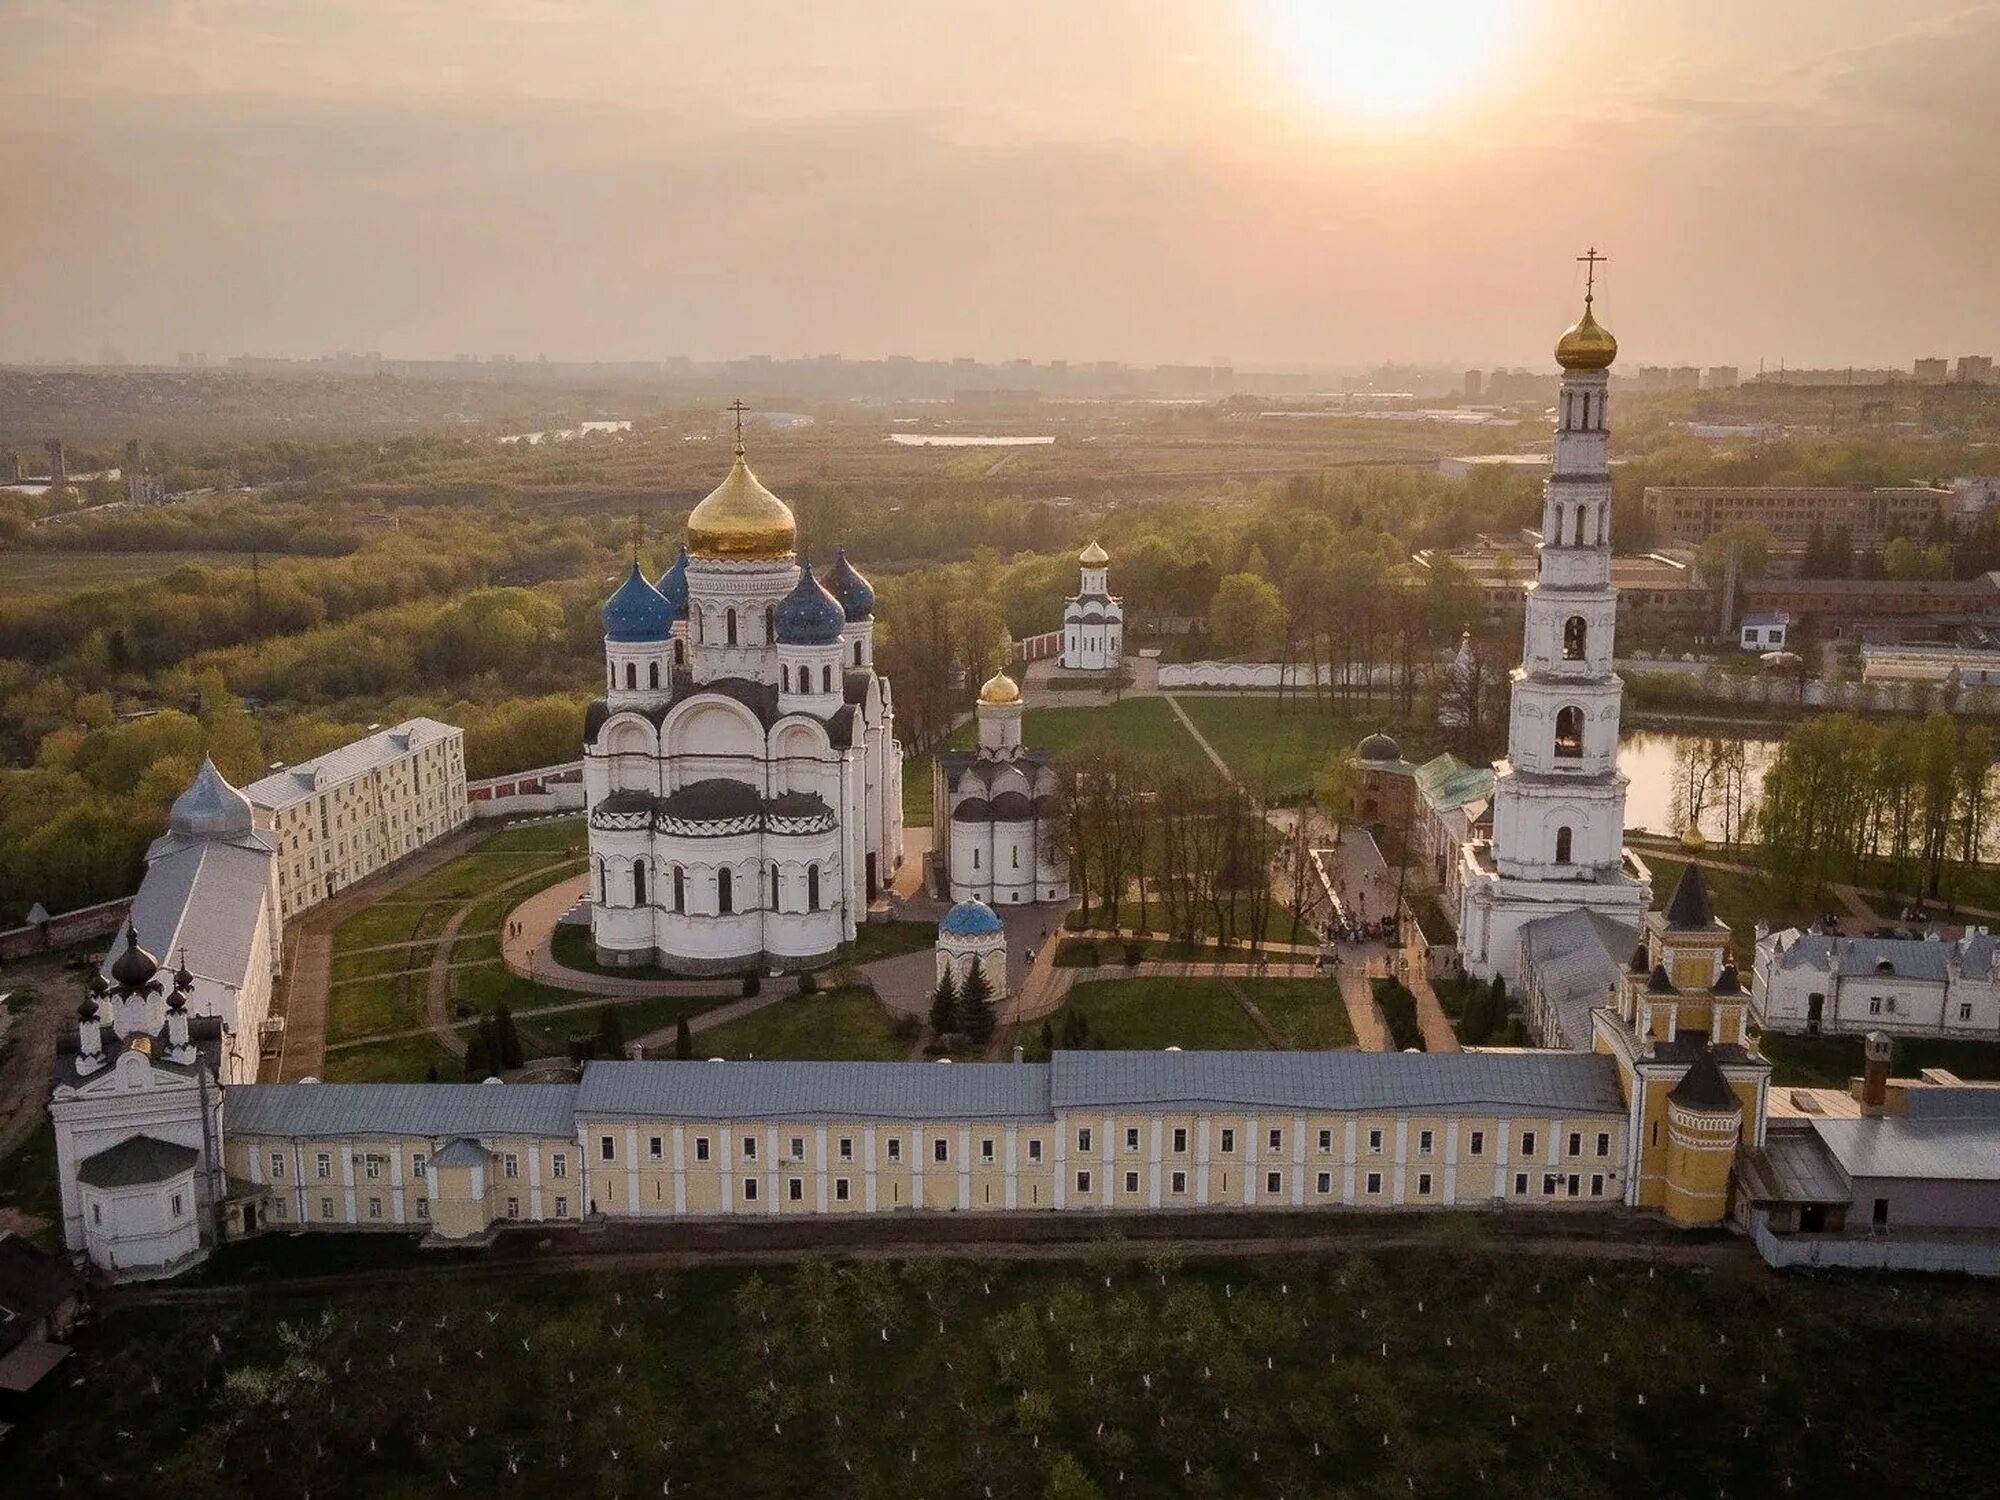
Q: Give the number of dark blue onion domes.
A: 4